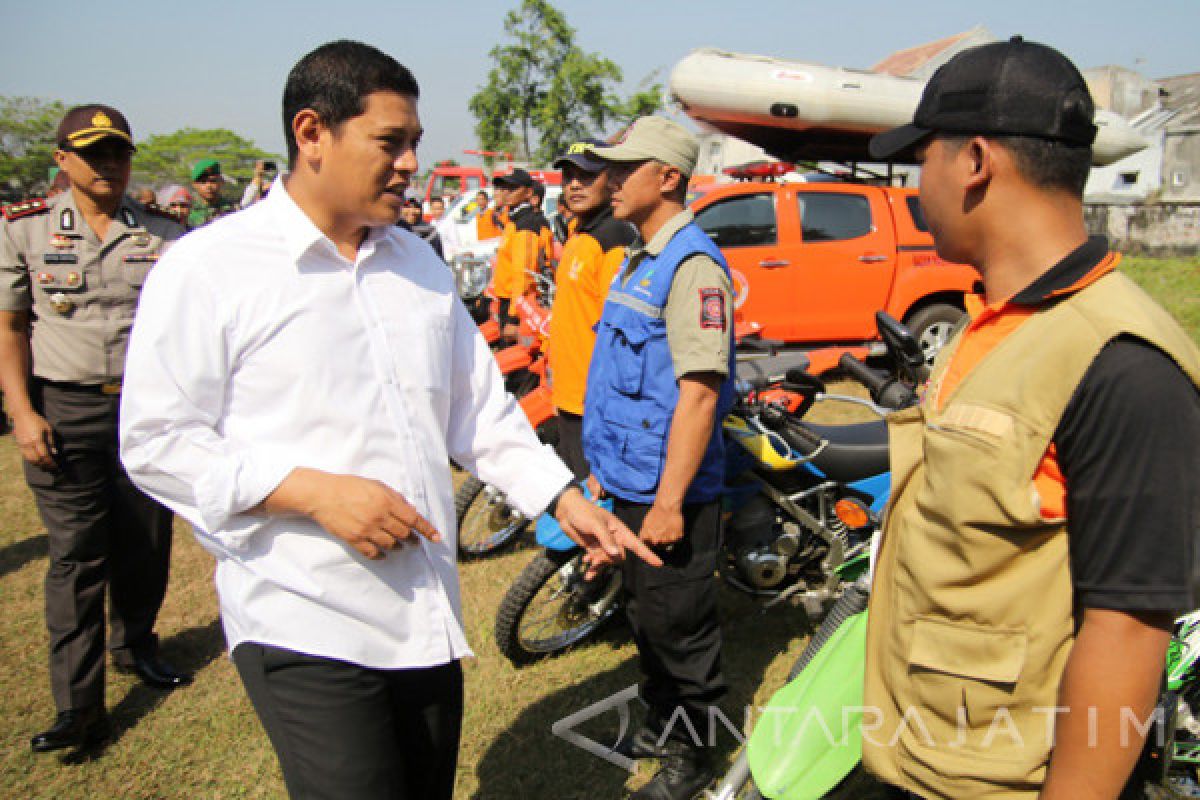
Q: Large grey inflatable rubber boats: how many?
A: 1